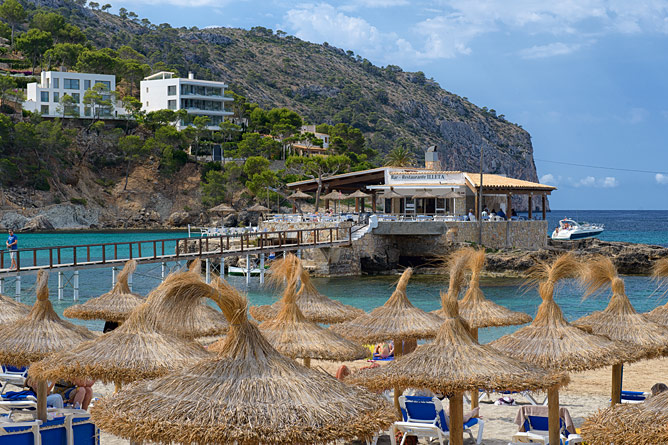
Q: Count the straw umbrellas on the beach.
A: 15